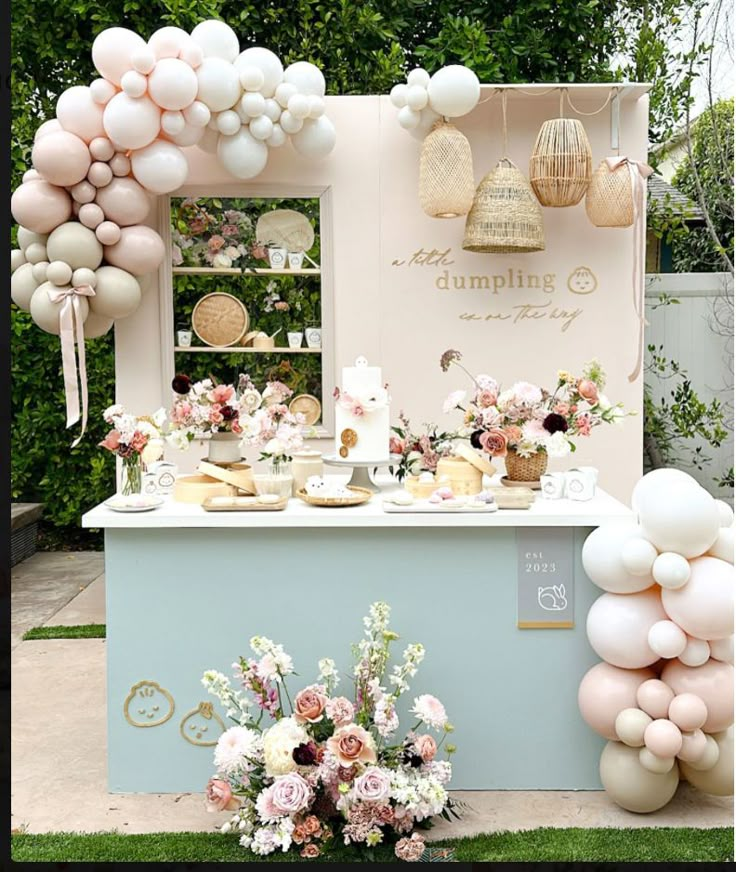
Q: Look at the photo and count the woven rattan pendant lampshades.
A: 4